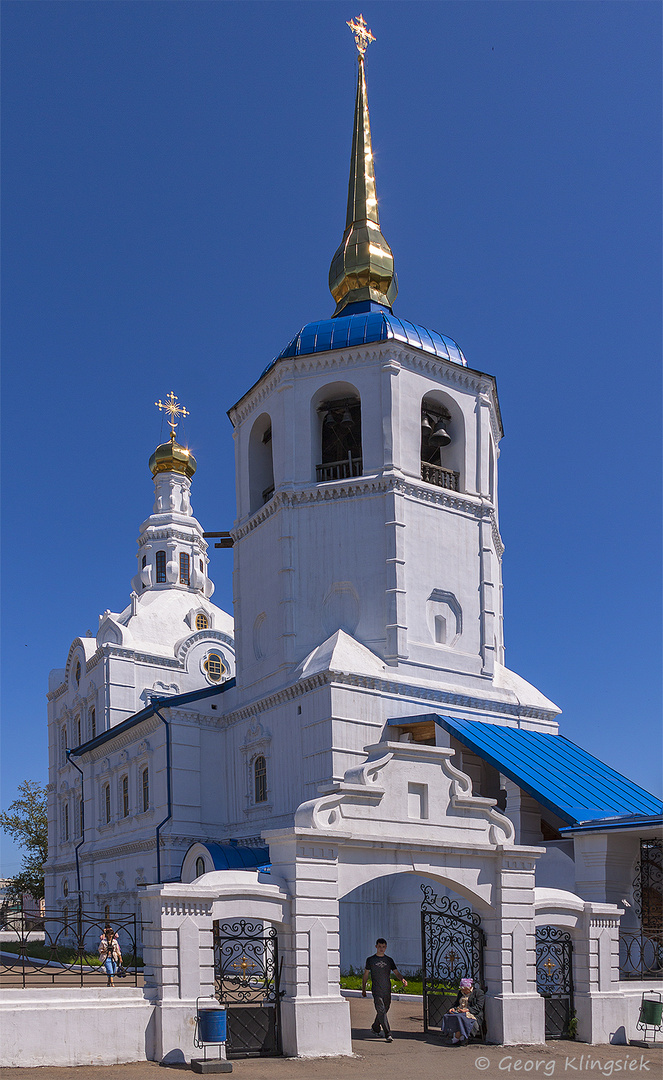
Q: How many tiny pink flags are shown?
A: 0